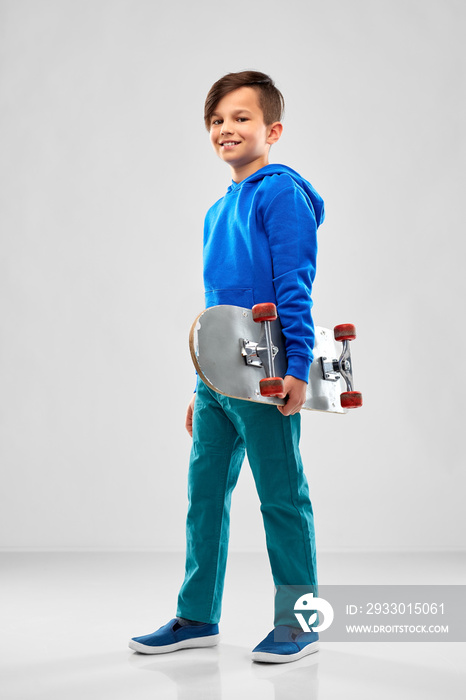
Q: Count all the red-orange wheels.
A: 4